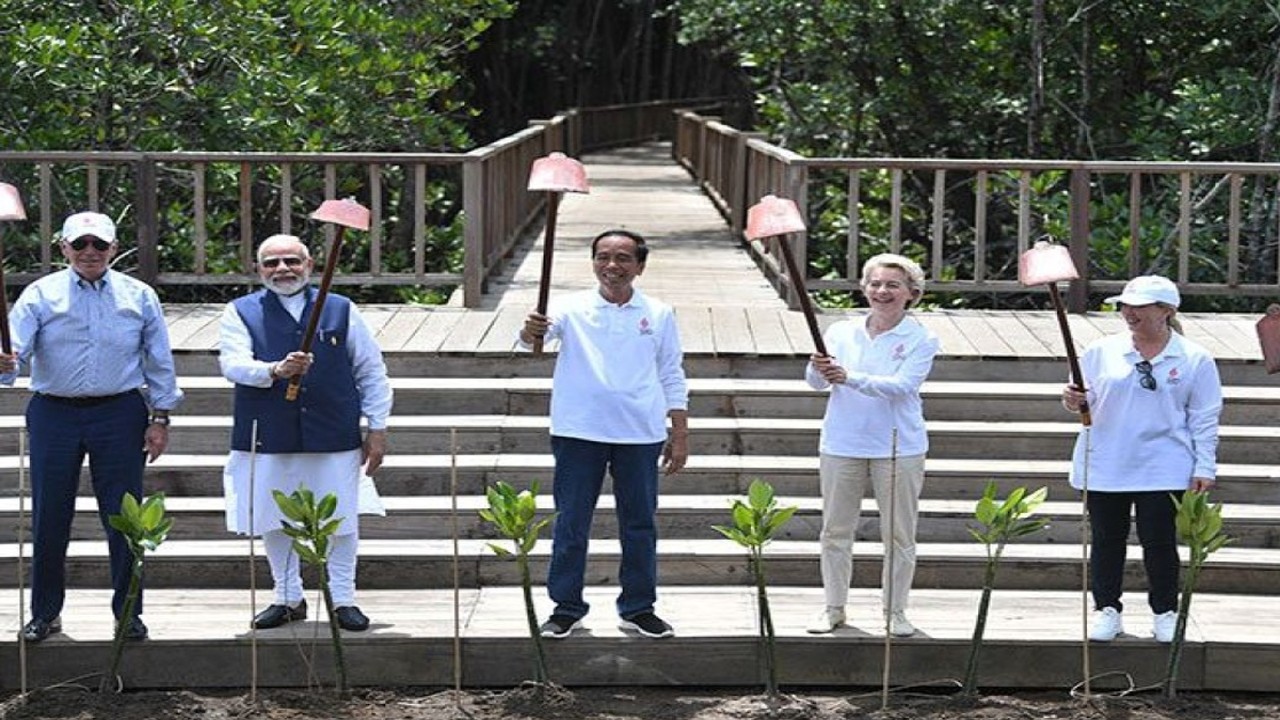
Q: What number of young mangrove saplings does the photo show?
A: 6